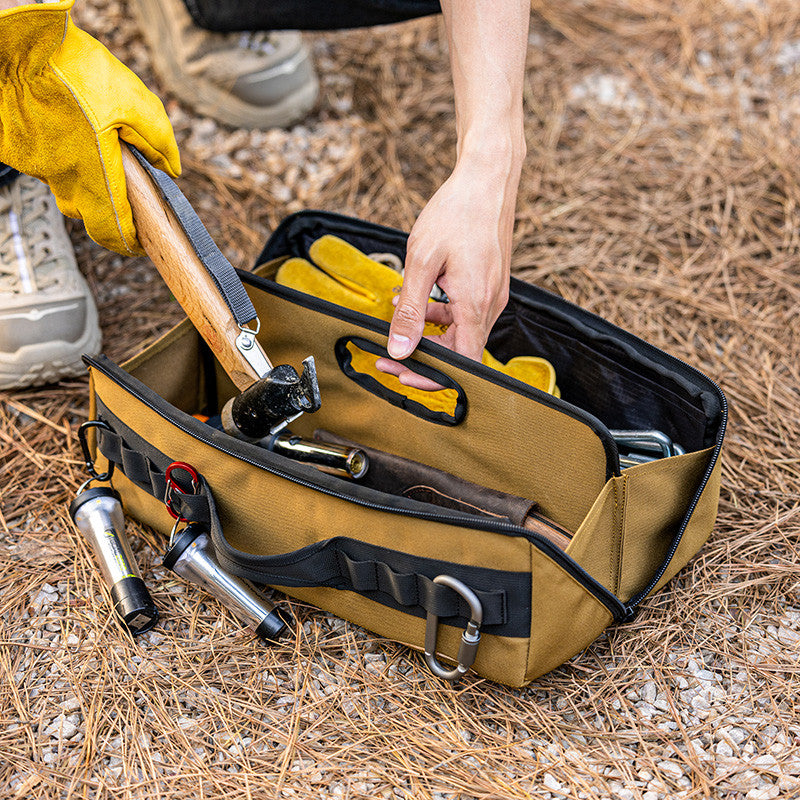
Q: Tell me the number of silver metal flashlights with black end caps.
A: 2